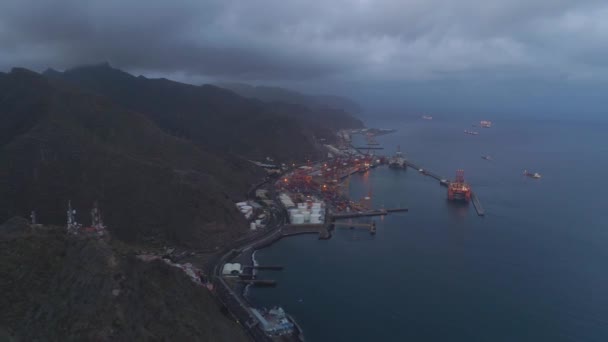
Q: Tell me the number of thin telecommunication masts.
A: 3